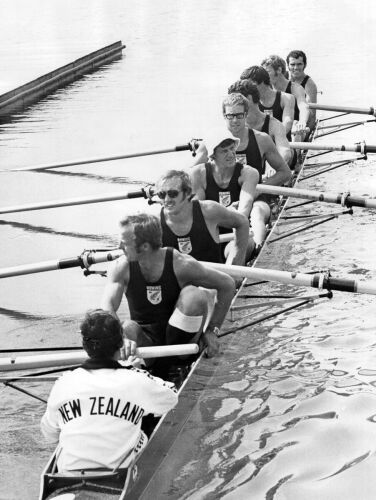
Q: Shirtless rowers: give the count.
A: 0